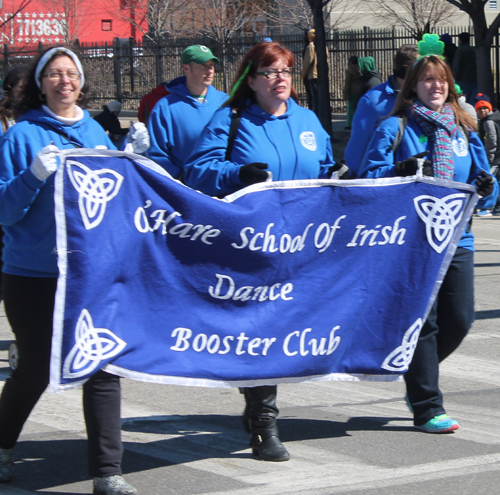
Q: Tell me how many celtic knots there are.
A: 4